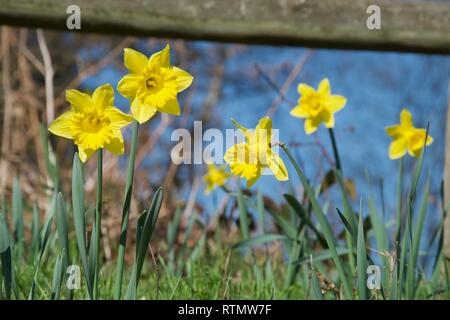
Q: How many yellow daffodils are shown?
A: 6